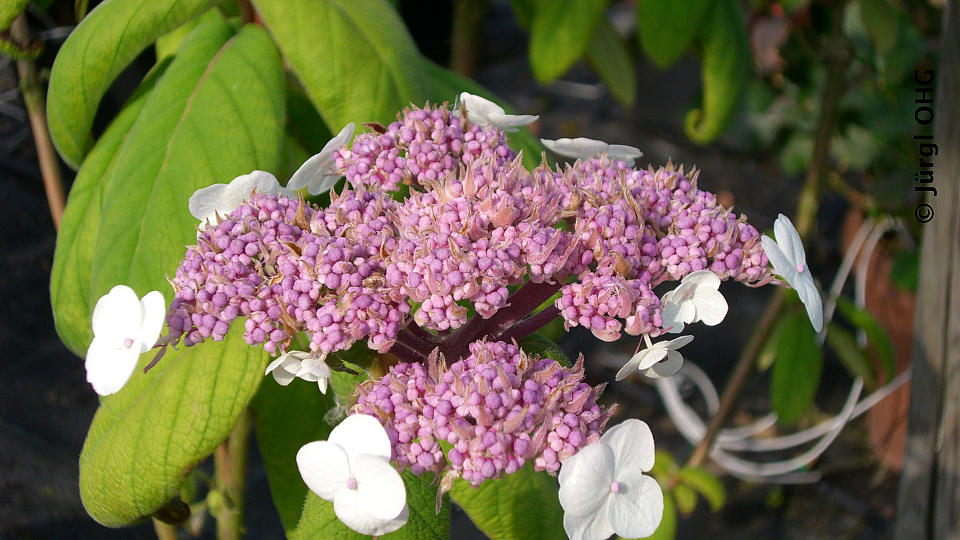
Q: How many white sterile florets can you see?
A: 11